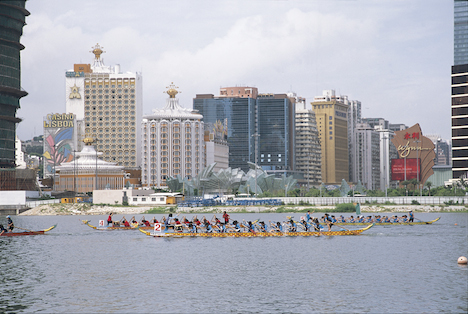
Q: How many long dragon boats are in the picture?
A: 4